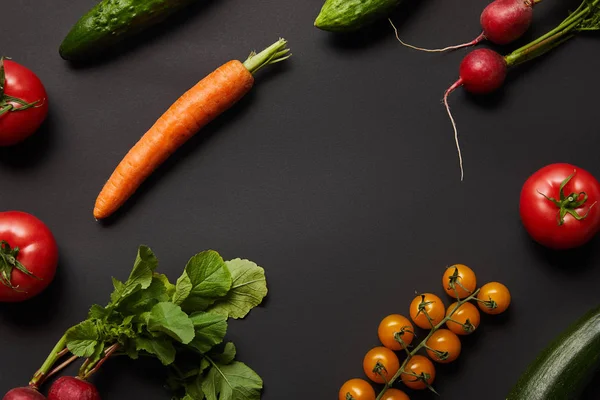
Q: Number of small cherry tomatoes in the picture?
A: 10